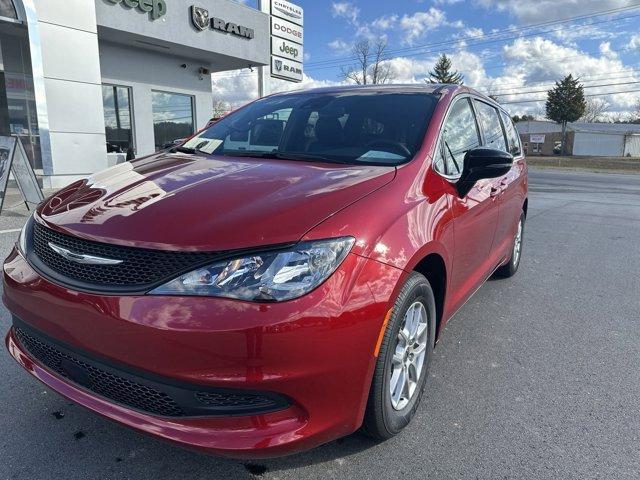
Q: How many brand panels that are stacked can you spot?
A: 4